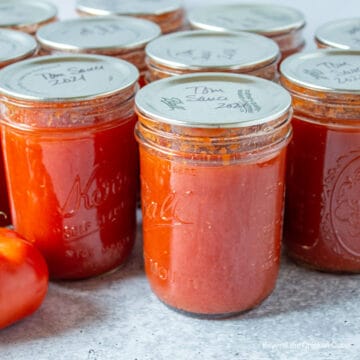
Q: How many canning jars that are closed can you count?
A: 10